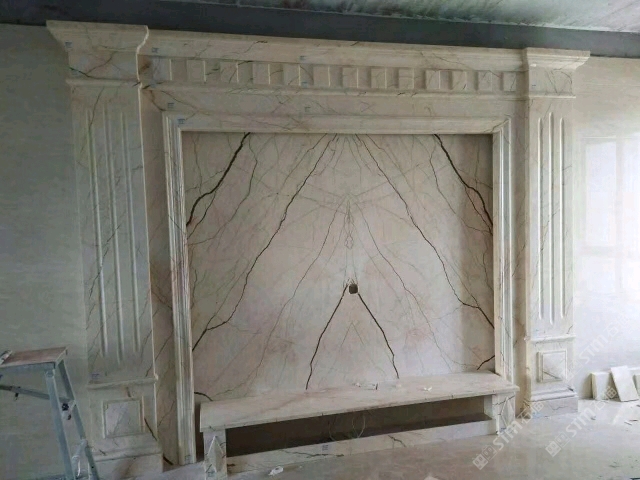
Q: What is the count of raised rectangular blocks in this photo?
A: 13